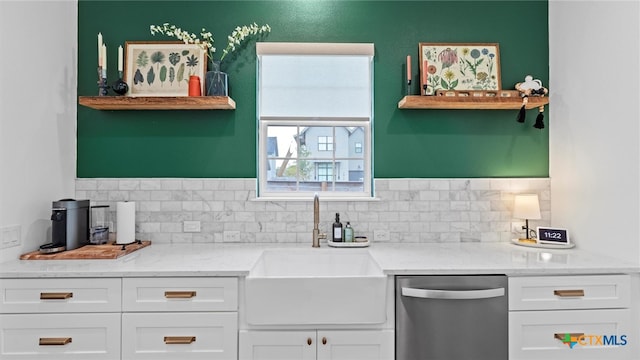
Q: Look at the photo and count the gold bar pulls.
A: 6